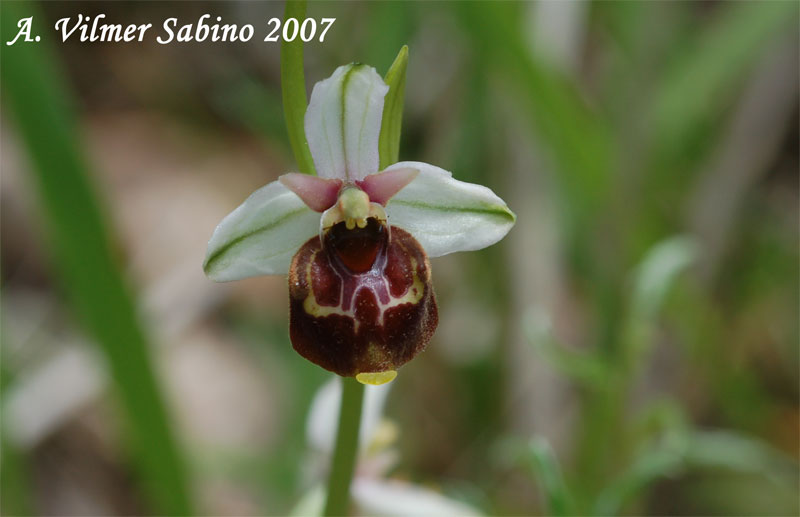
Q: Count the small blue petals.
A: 0